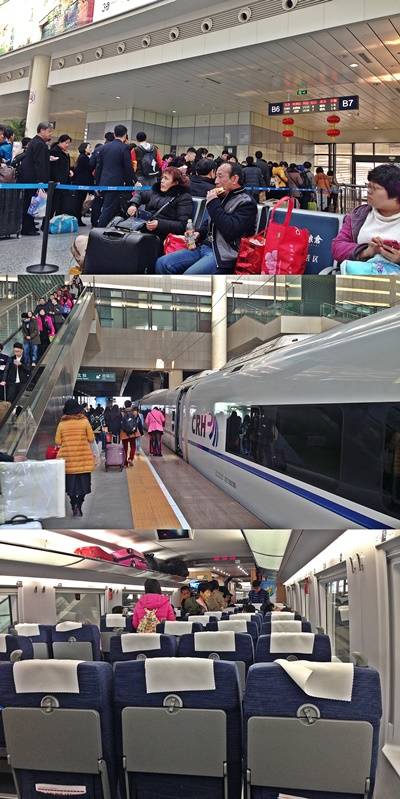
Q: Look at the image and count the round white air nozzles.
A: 11